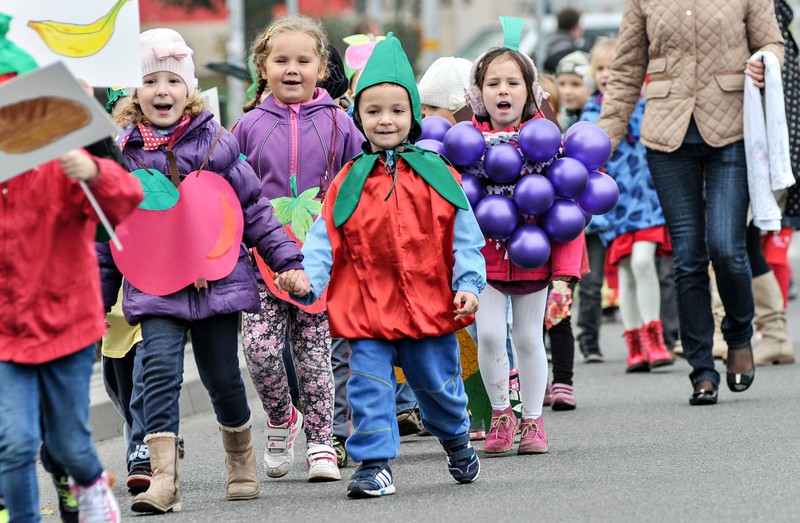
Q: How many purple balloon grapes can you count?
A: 15